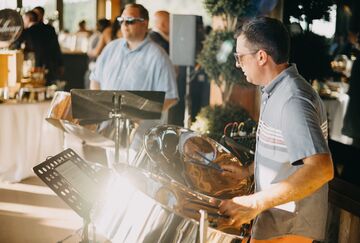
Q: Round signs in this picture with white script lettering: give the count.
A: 1